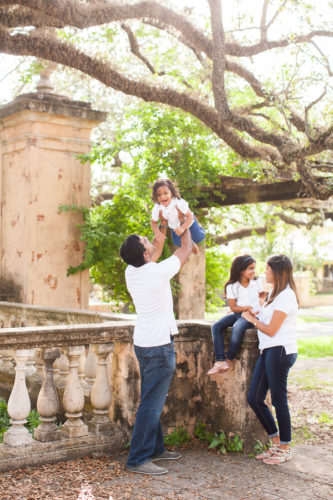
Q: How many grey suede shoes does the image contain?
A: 2